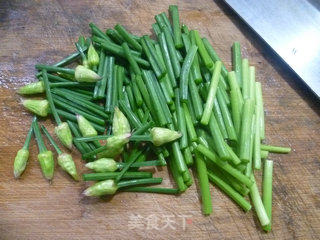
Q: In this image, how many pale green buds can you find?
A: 14